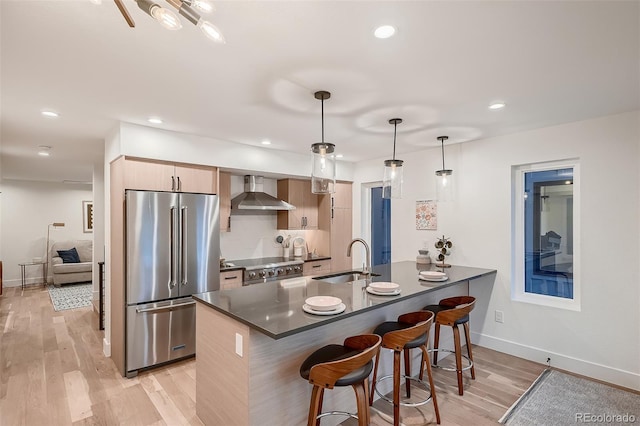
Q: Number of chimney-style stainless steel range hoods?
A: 1